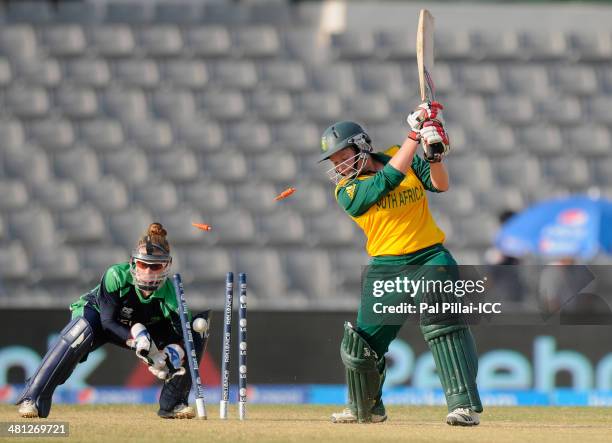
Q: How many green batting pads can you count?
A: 2